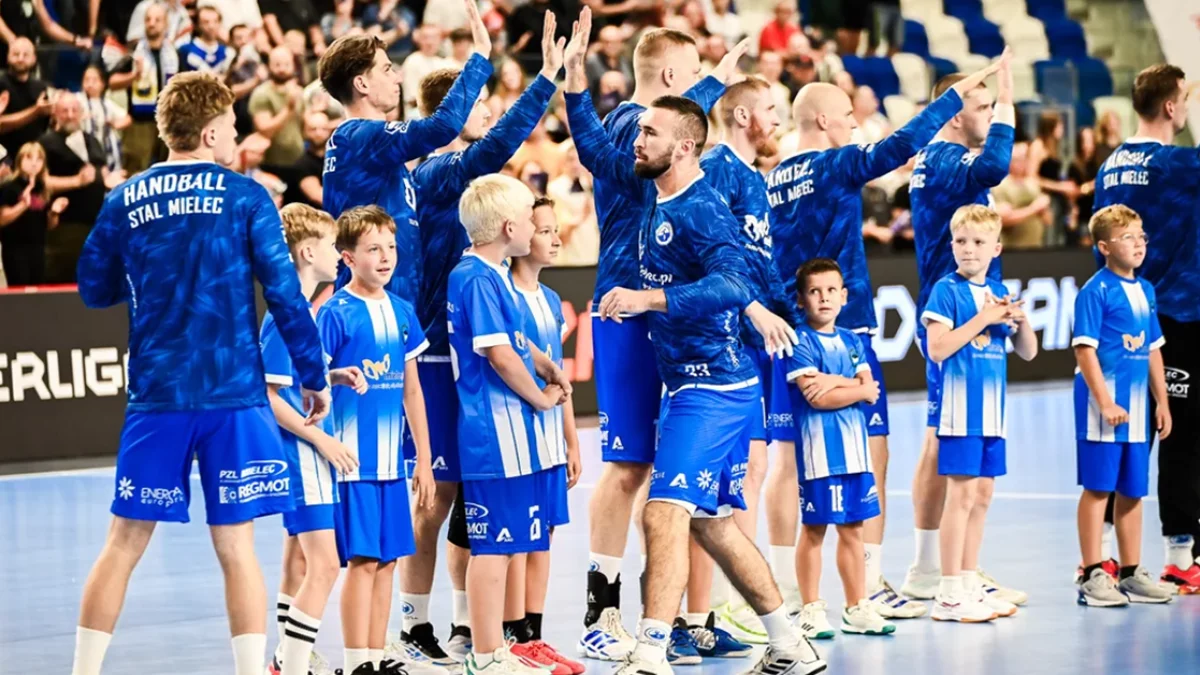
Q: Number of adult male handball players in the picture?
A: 9